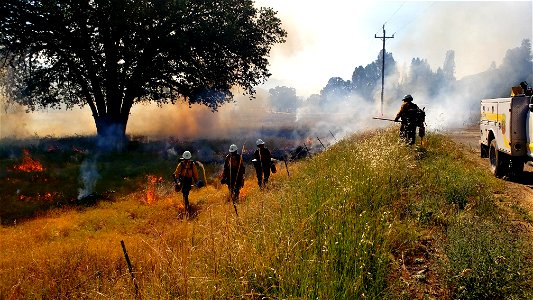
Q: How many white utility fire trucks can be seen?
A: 1